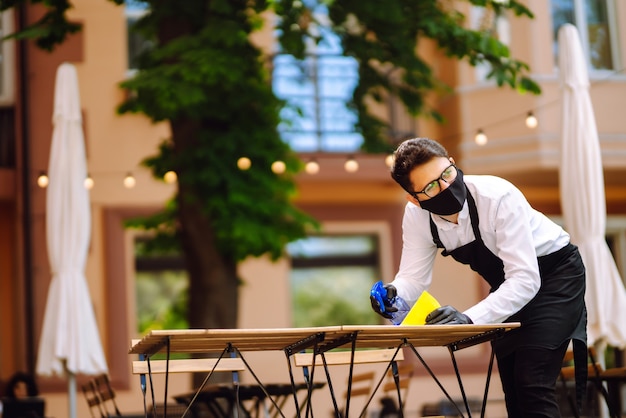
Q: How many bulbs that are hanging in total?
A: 11